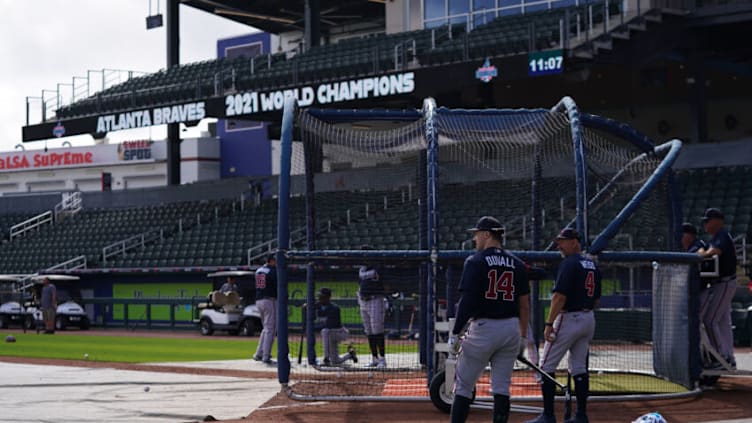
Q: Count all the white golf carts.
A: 3